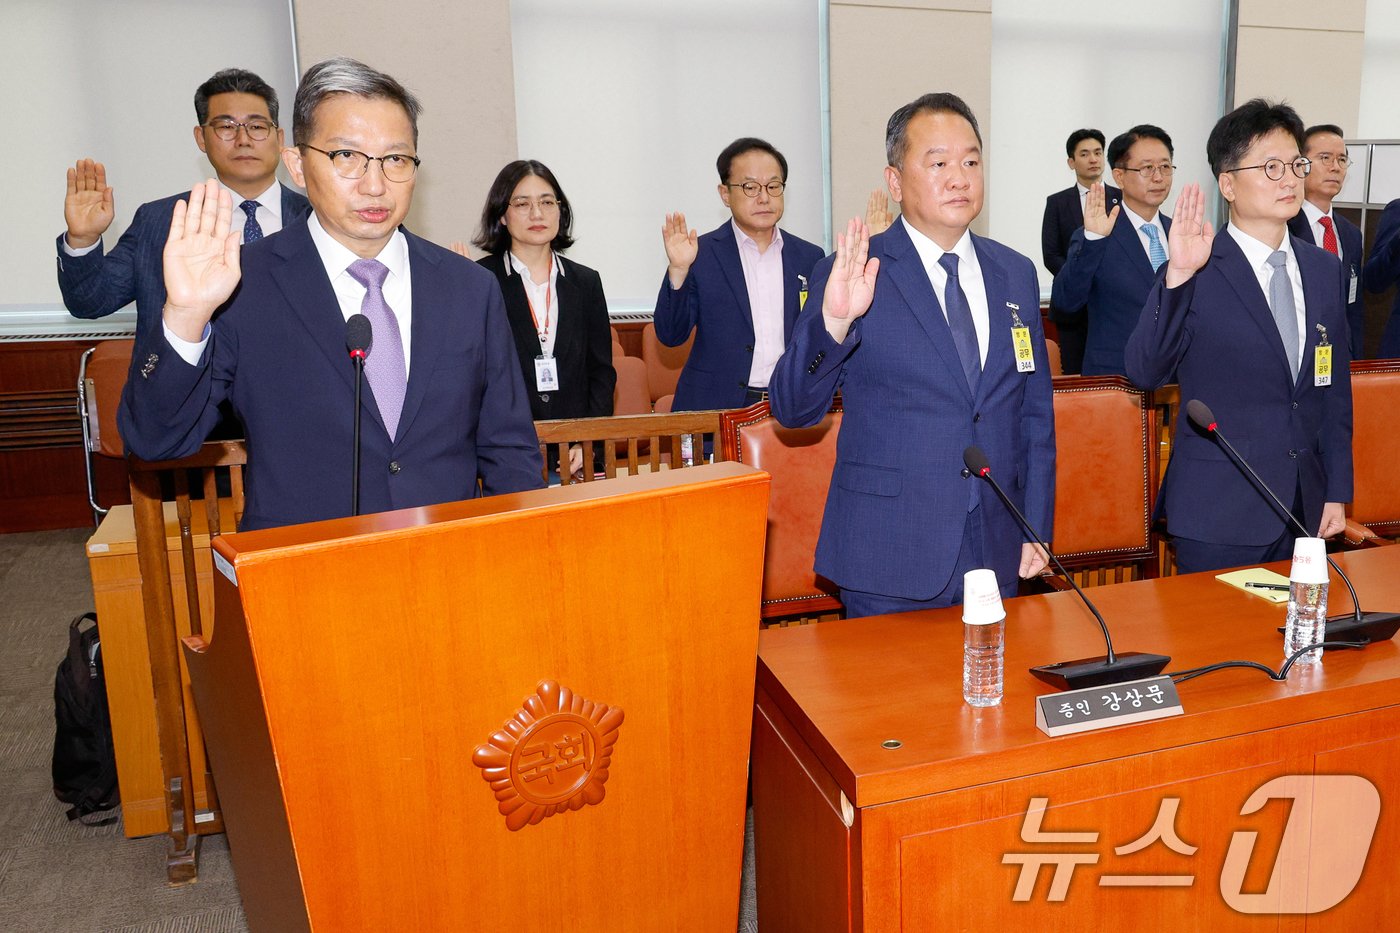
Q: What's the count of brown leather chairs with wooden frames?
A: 3